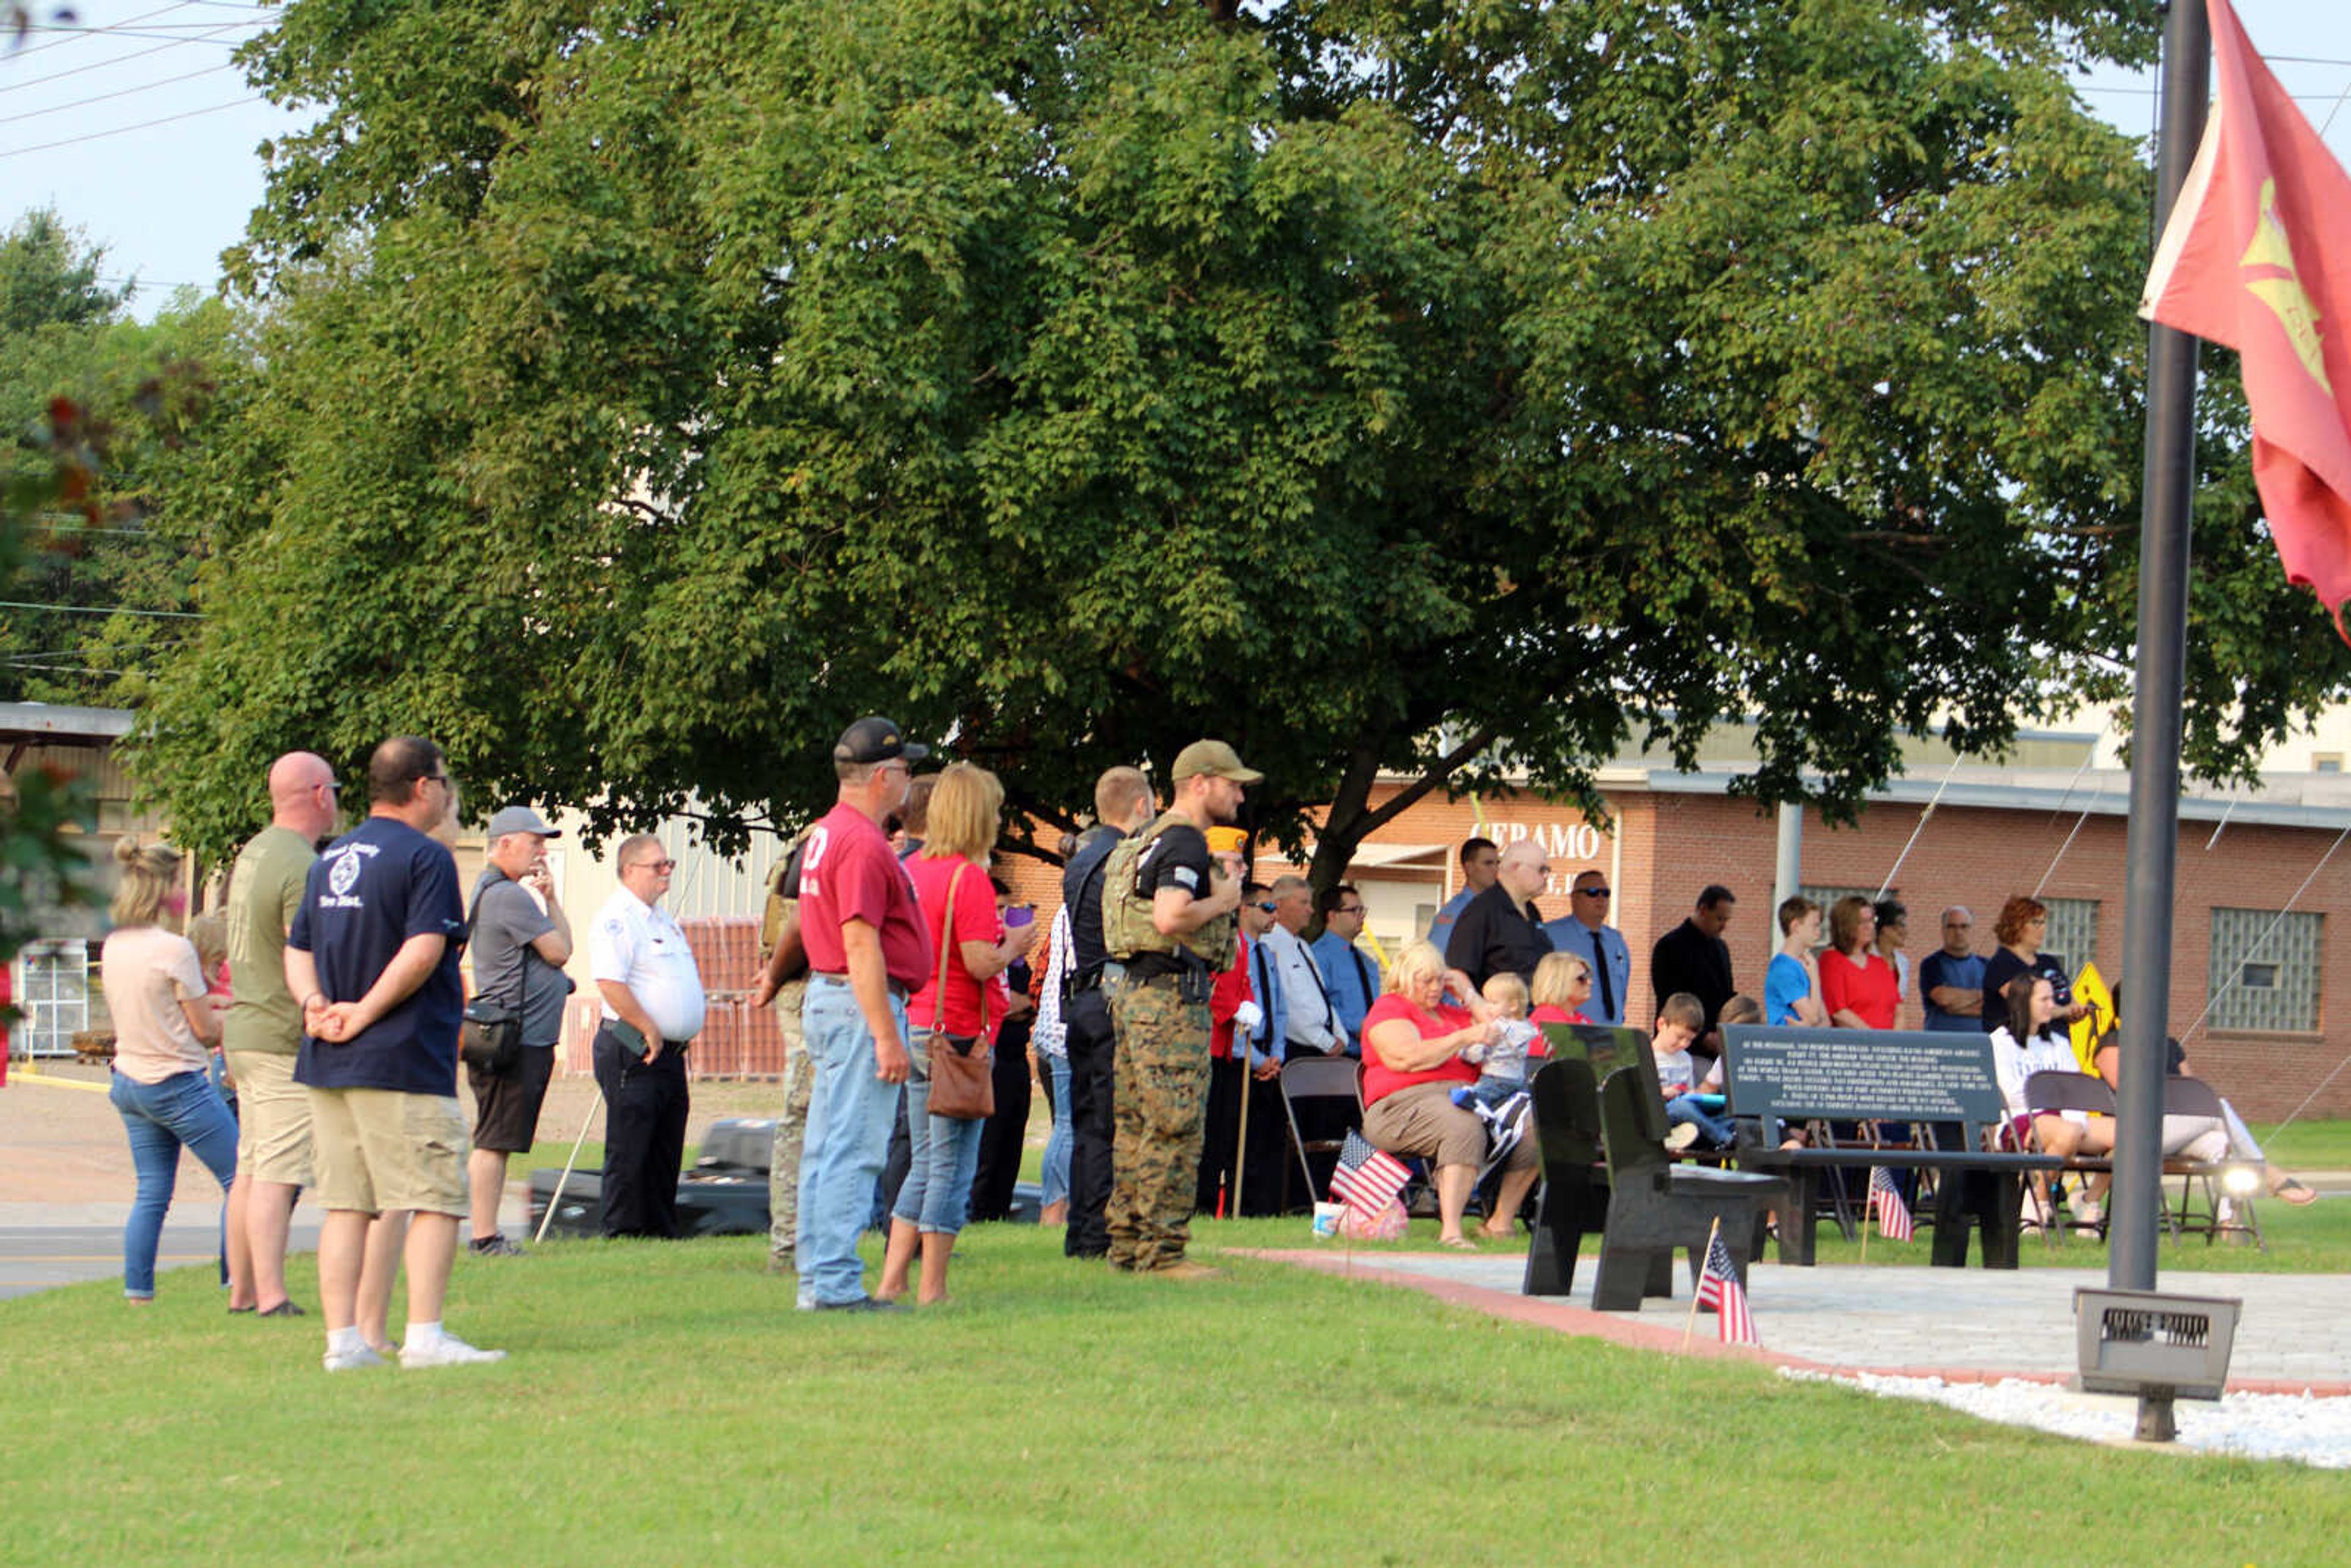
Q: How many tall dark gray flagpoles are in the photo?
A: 1